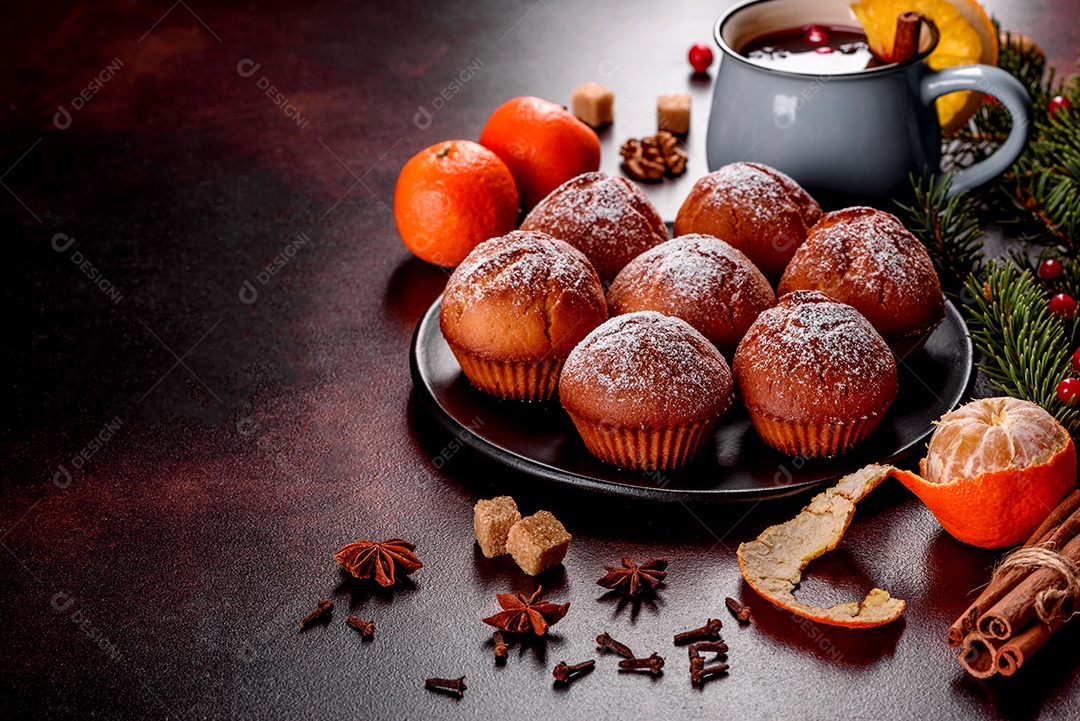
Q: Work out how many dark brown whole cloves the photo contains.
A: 12